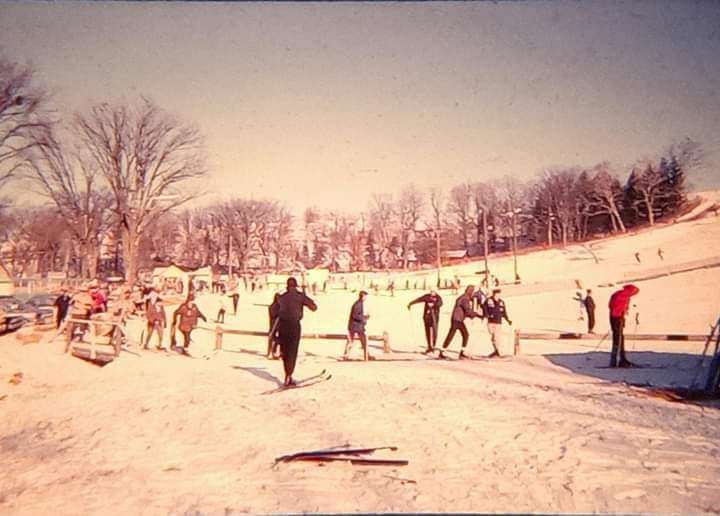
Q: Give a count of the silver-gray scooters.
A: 0